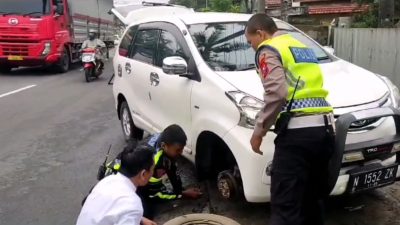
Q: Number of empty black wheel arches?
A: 1